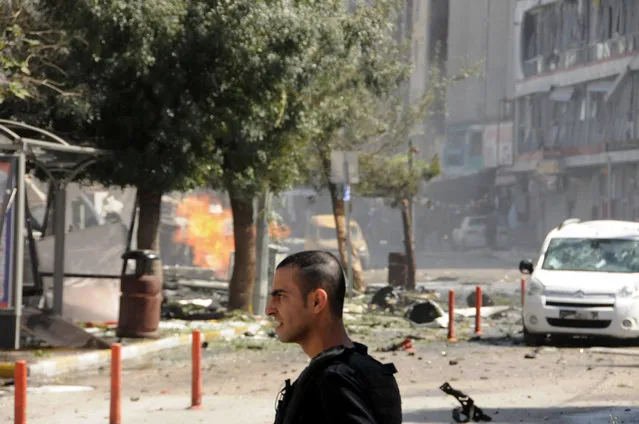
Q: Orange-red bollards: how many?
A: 6